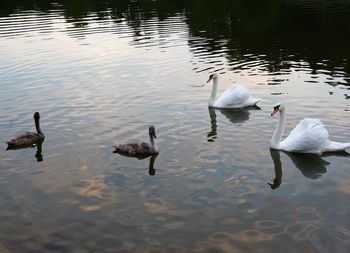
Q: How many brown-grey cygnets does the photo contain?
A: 2